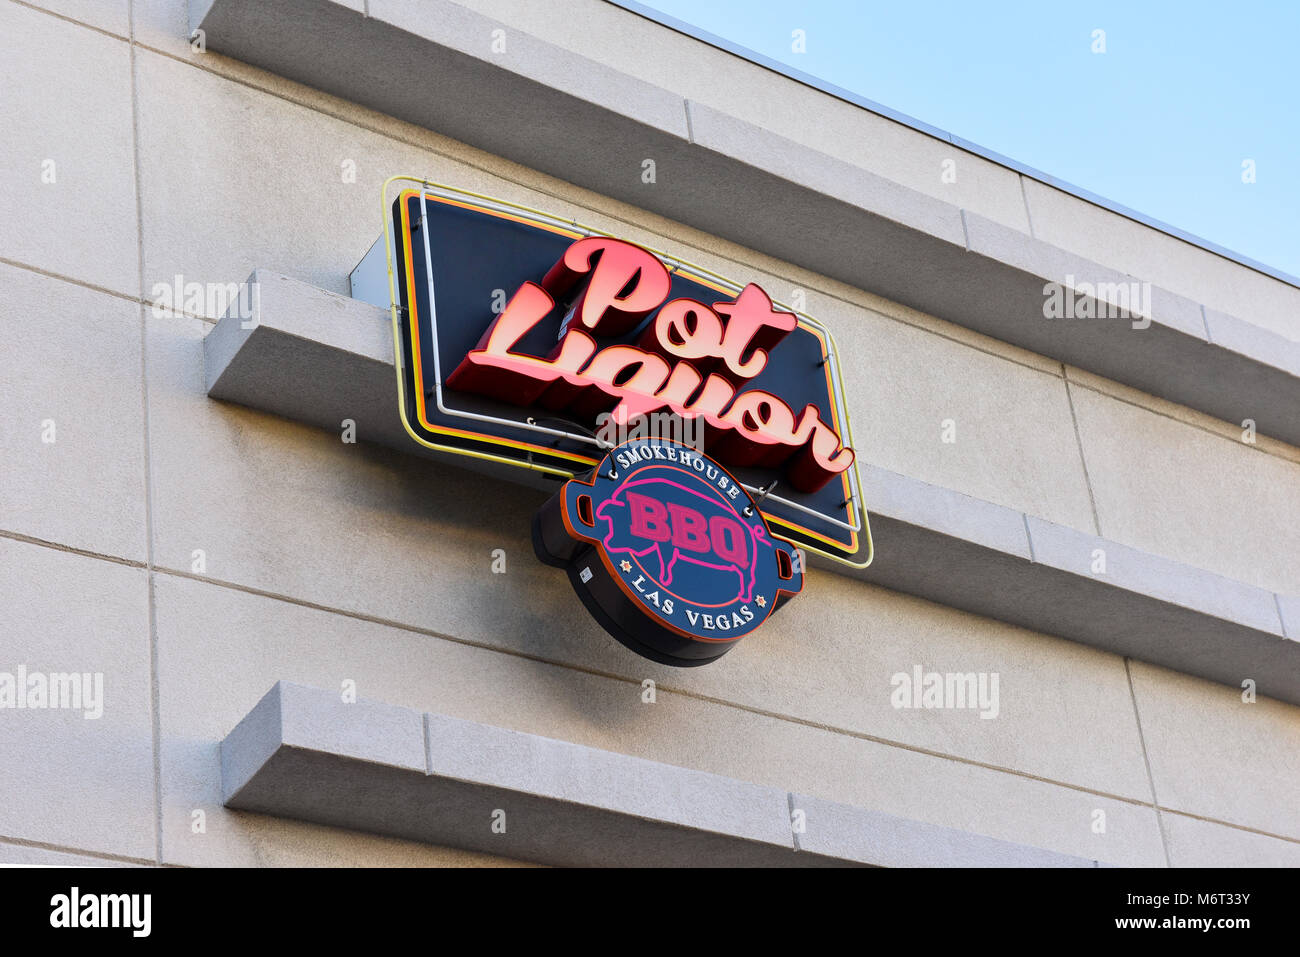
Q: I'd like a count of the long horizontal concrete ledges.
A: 3